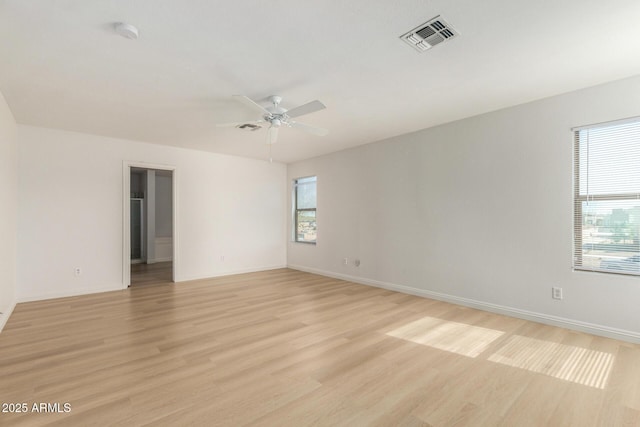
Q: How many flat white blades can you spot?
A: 5